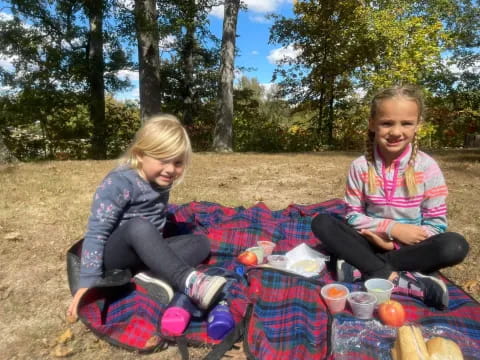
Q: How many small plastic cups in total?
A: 6